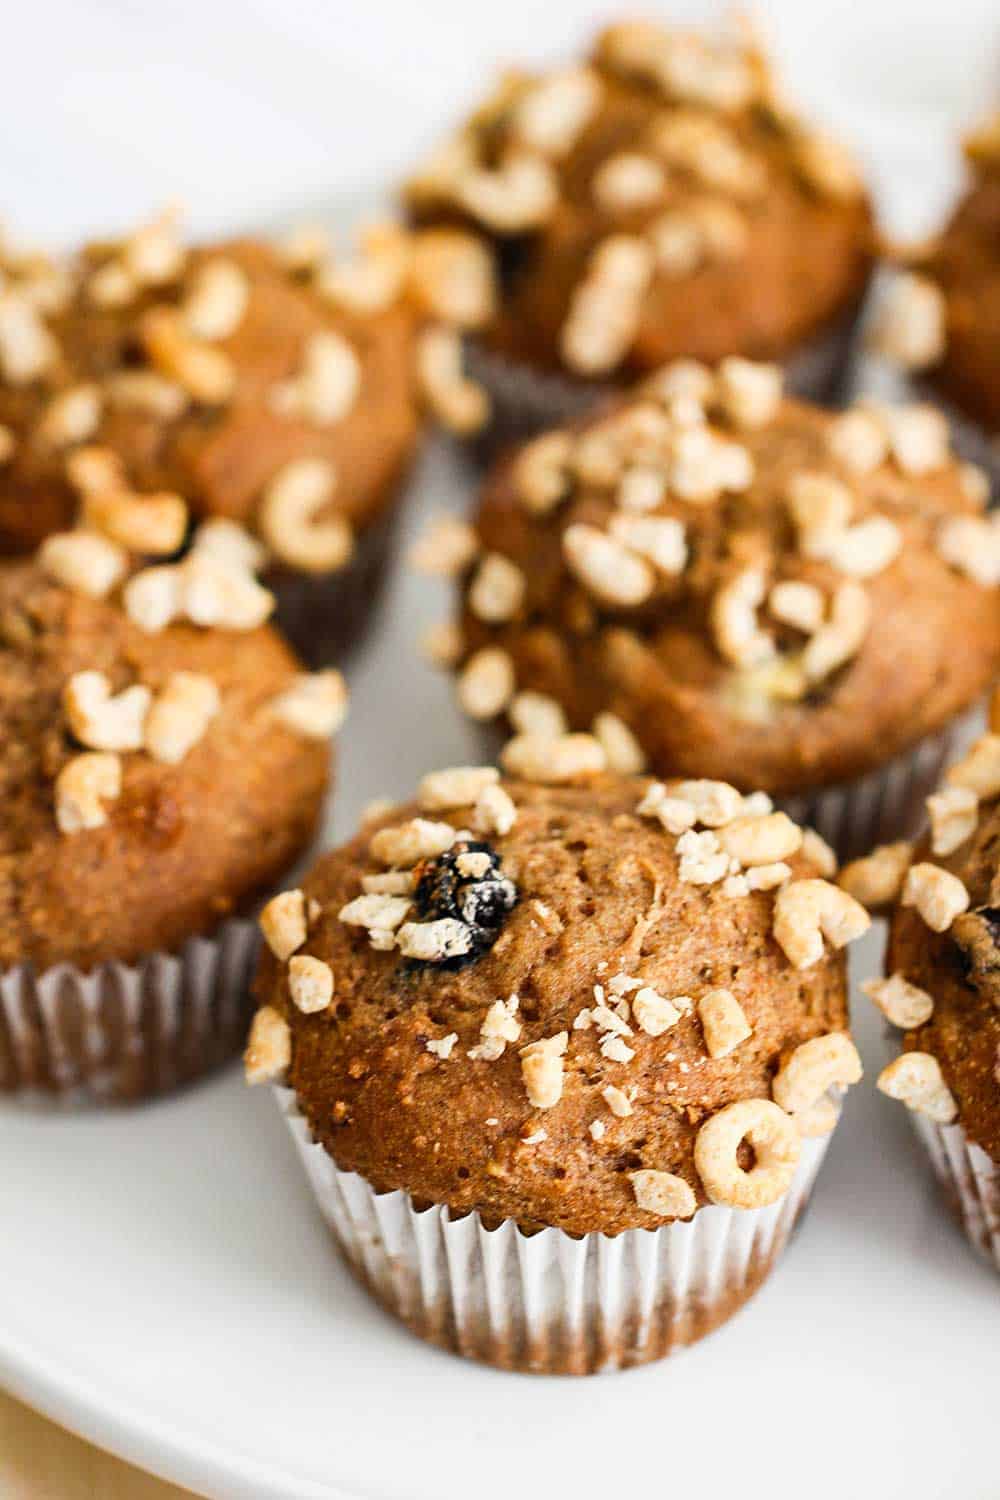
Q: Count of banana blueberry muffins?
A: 7